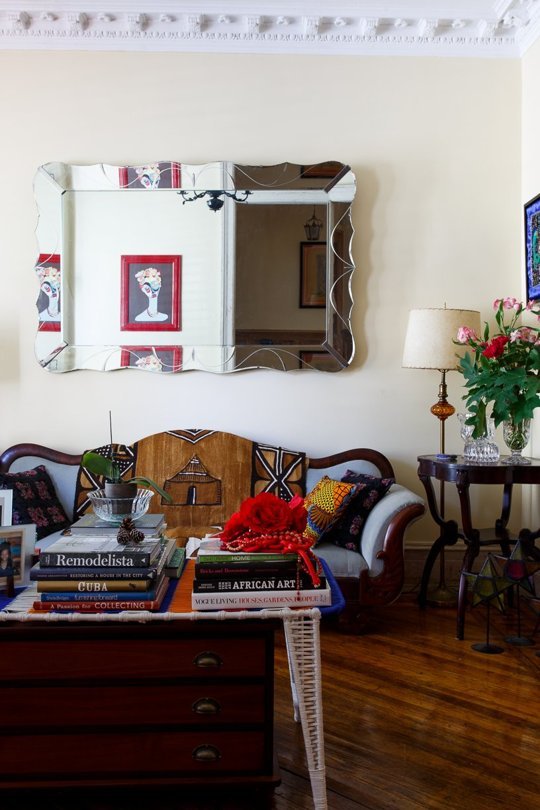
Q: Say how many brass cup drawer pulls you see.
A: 3